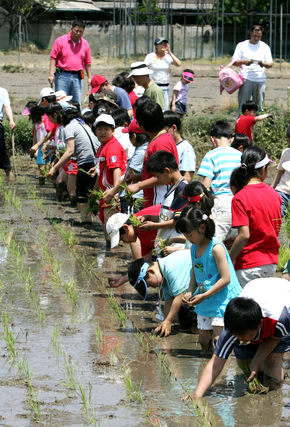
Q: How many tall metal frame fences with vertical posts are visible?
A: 1